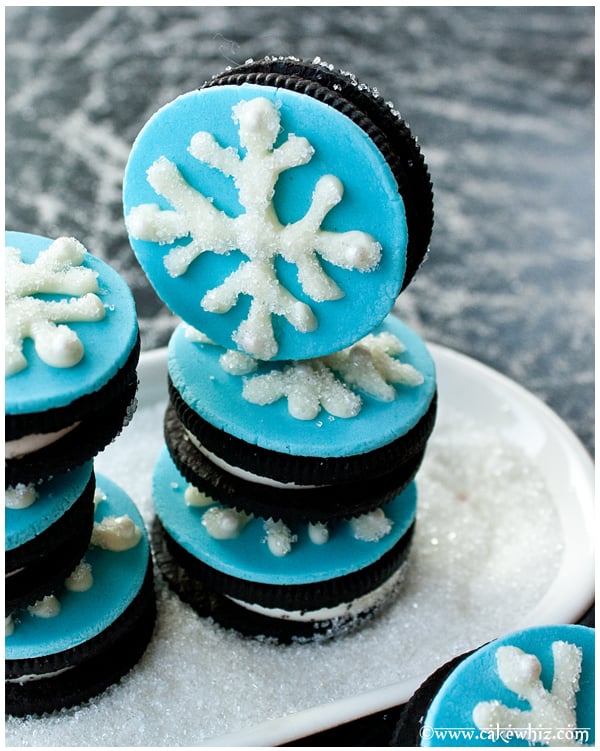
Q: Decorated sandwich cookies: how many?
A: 7